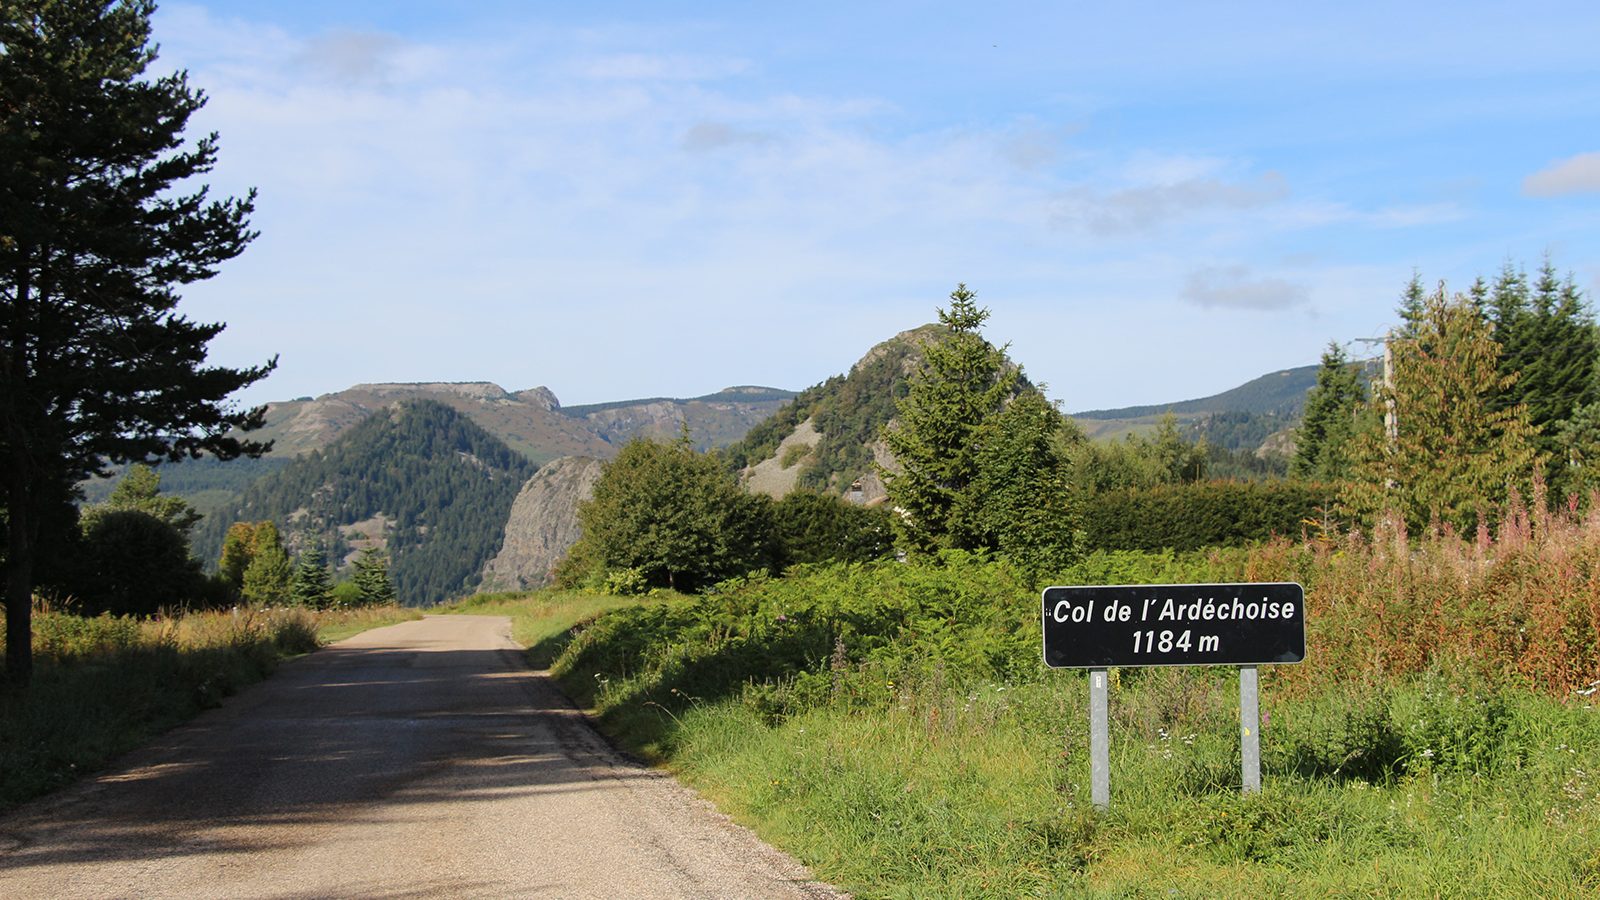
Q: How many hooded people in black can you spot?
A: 0